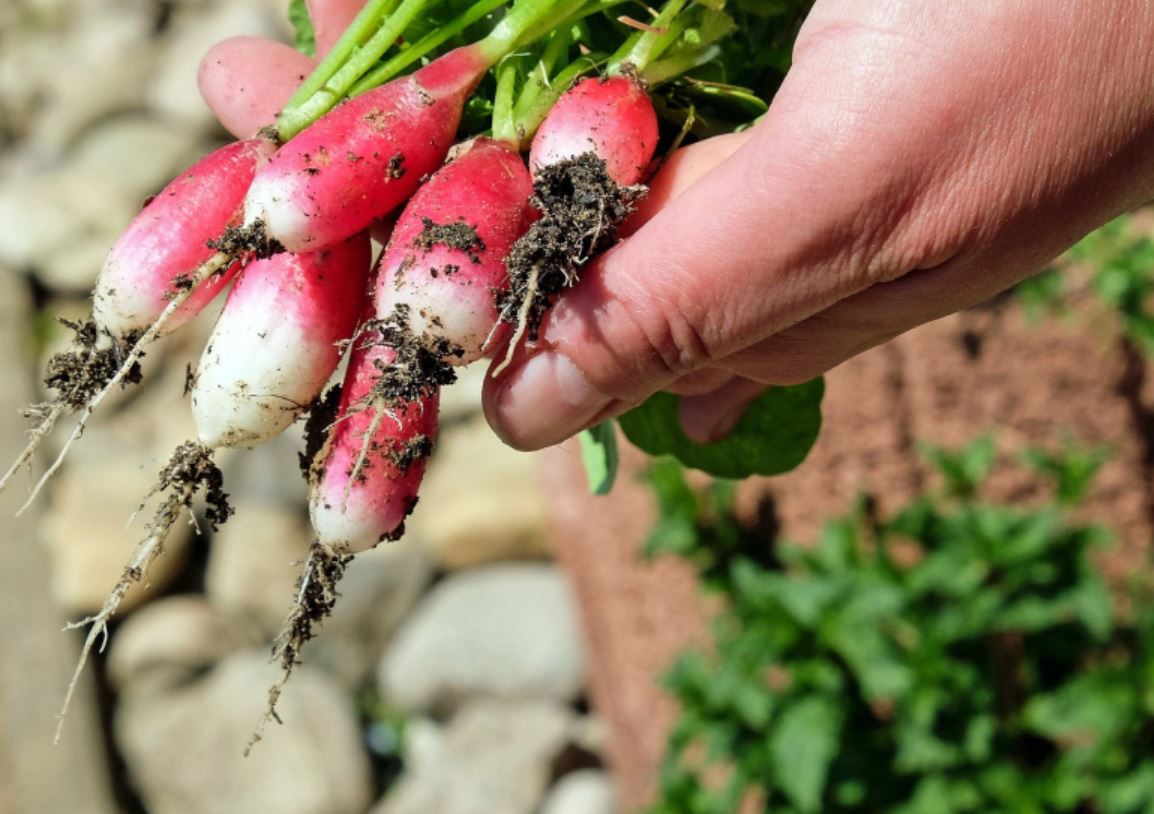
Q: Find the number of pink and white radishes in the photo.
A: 6